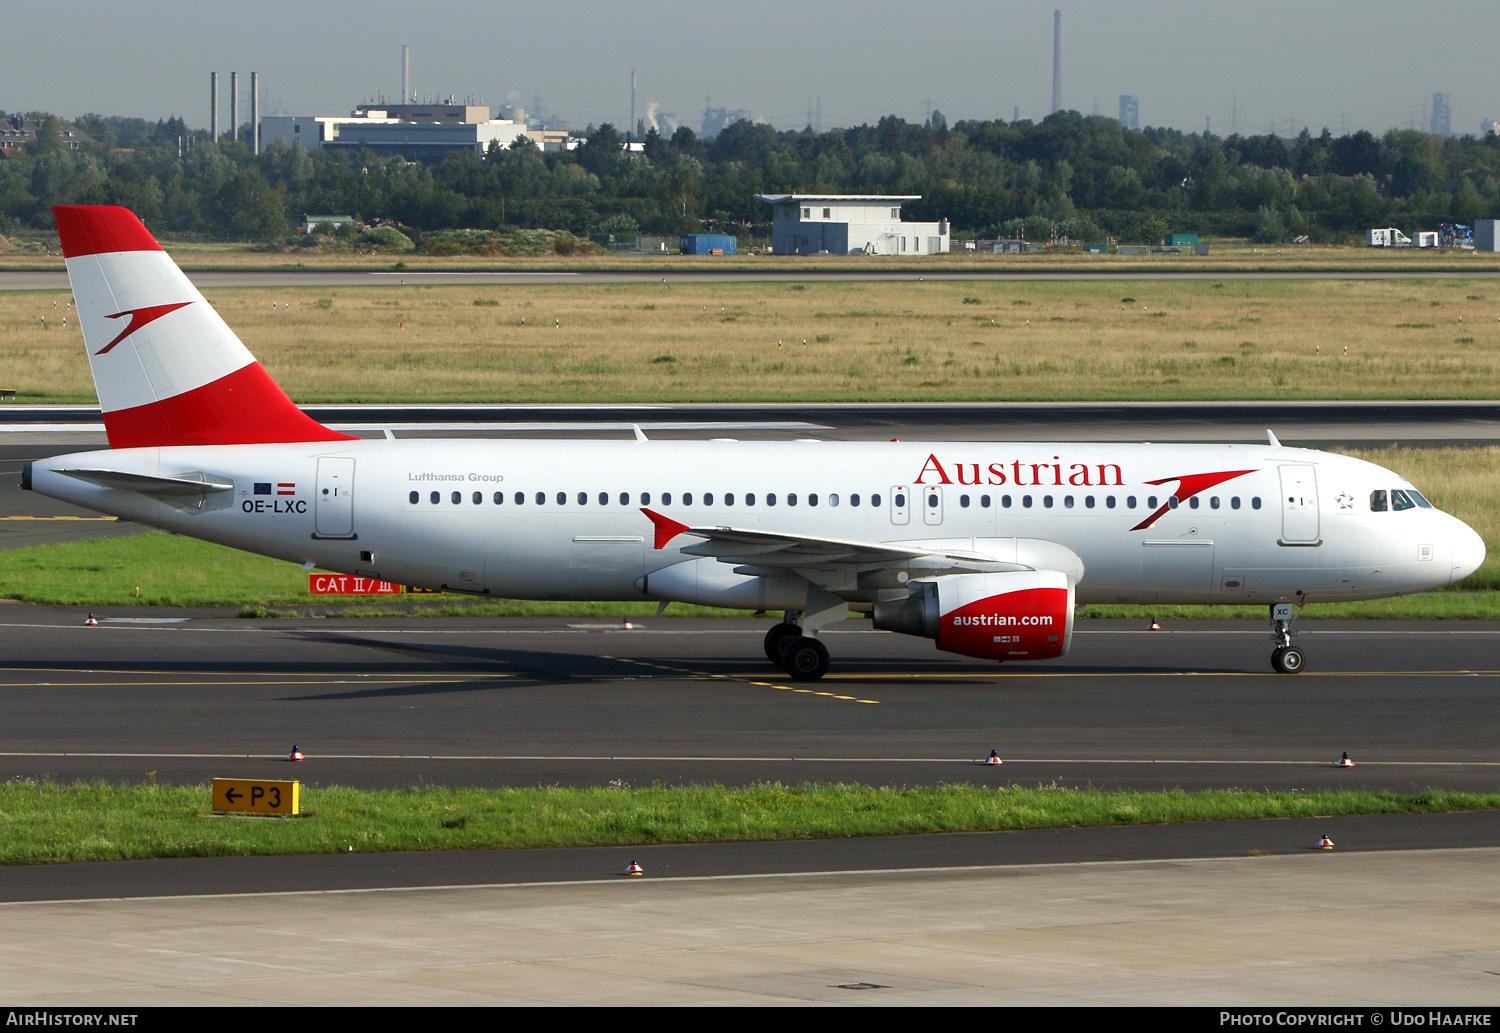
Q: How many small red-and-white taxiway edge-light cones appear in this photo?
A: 8